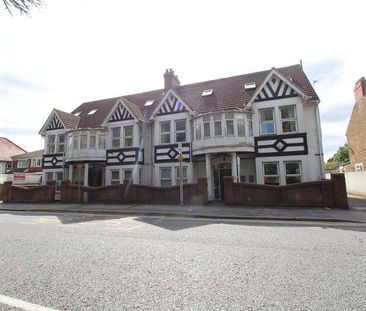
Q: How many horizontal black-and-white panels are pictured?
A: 4